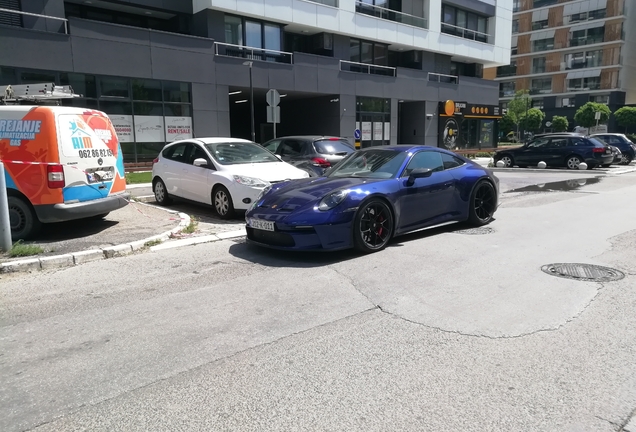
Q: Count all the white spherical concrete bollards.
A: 3